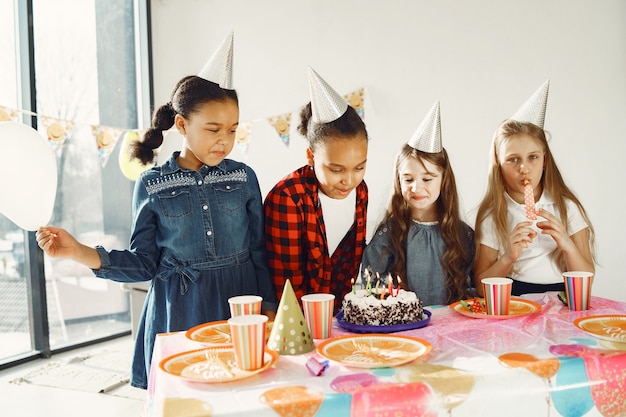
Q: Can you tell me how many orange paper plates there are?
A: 5